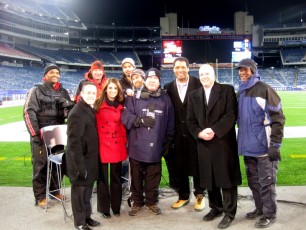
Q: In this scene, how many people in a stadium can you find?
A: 10